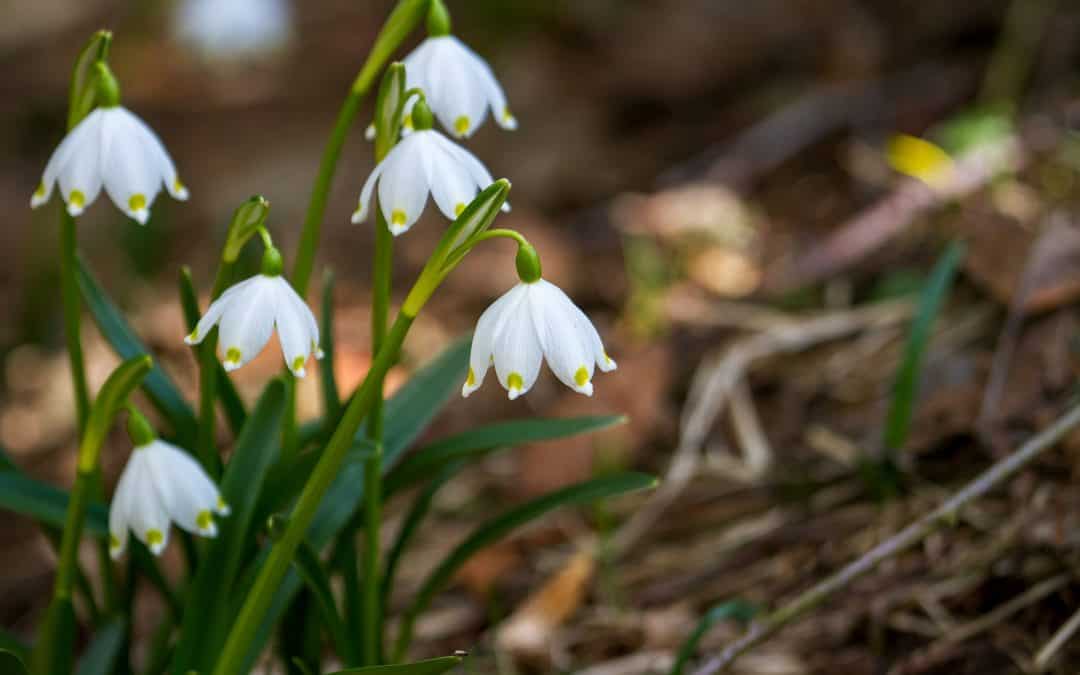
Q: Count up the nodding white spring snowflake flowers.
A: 6